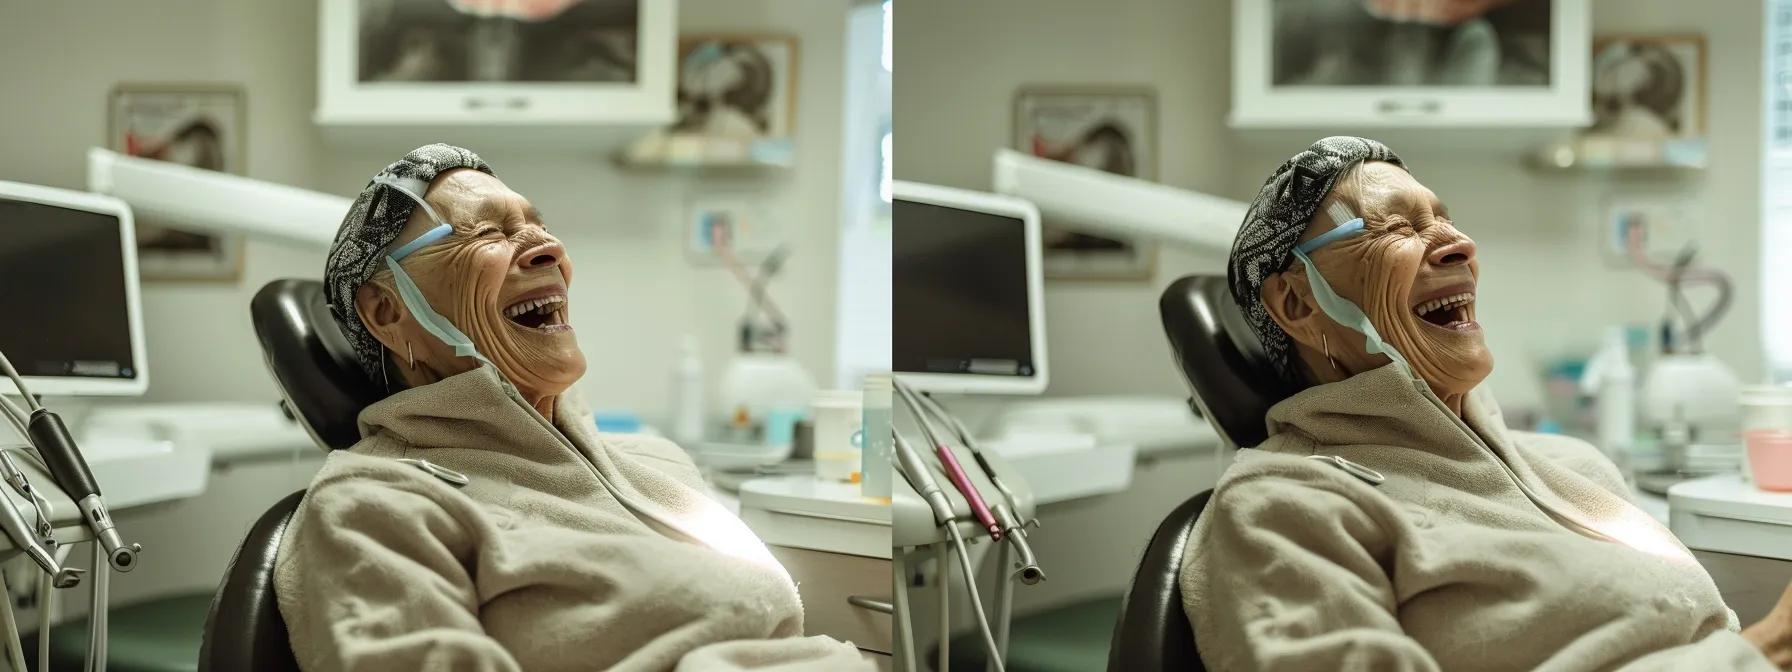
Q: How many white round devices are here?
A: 2